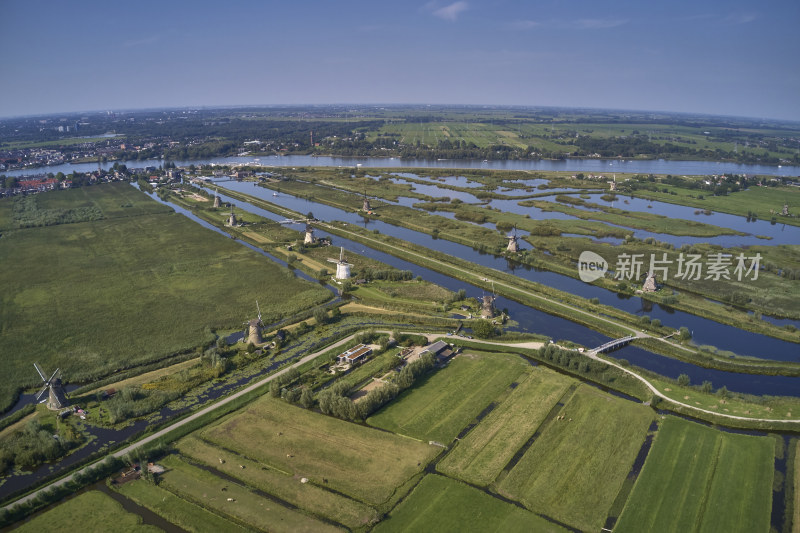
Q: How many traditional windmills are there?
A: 12